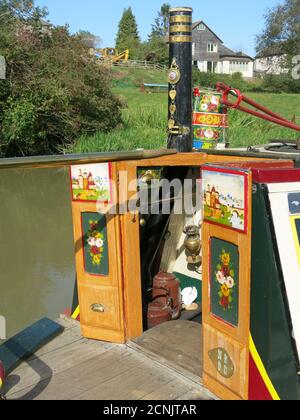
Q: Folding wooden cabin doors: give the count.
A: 2